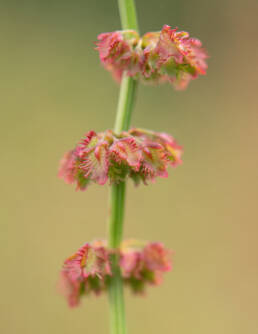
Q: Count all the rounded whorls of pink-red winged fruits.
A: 3